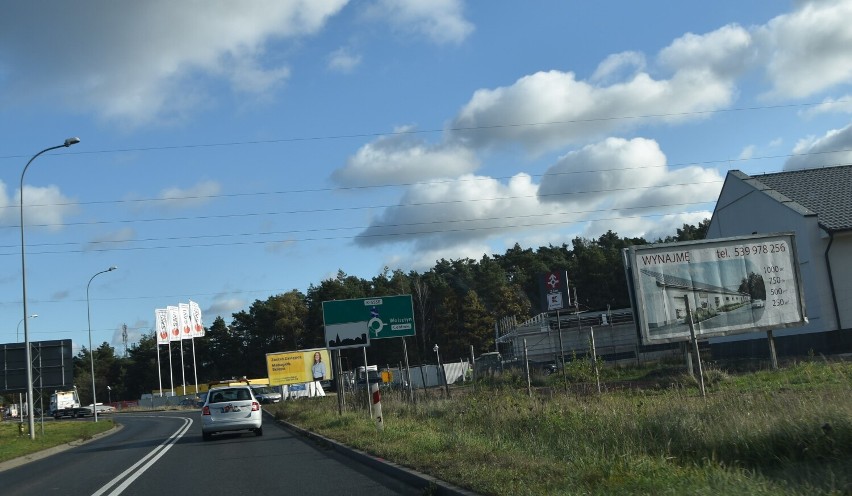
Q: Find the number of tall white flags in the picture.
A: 4